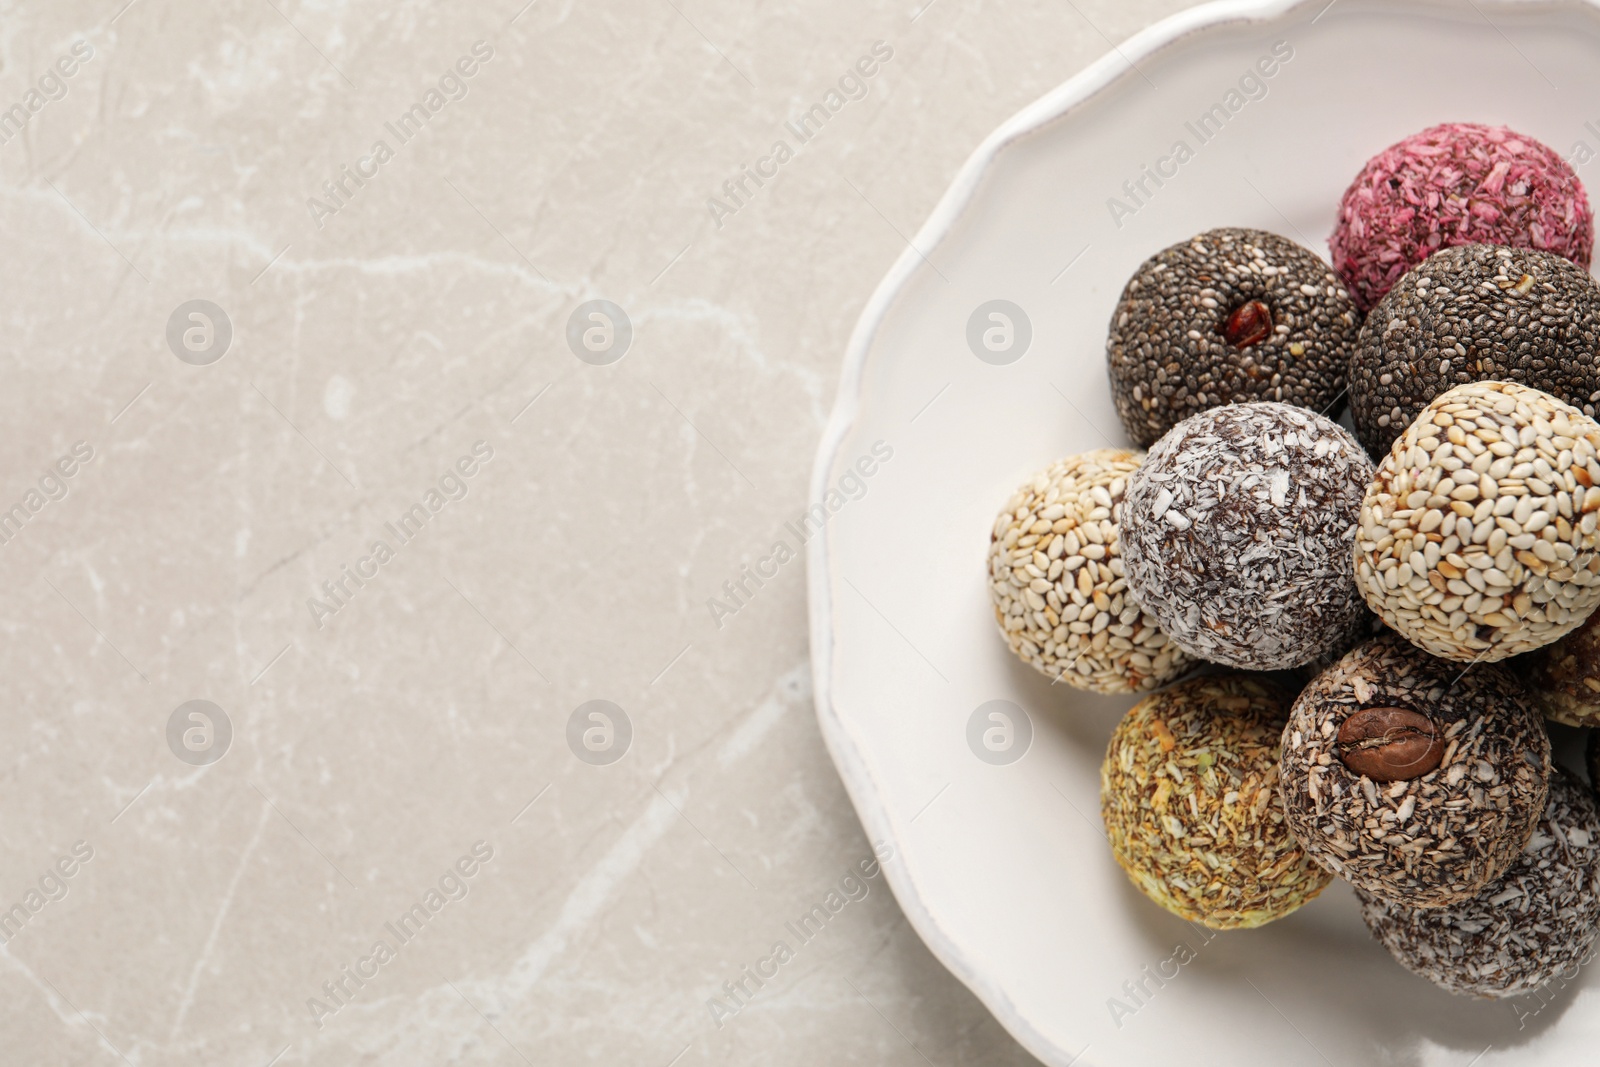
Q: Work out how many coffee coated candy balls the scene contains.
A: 1